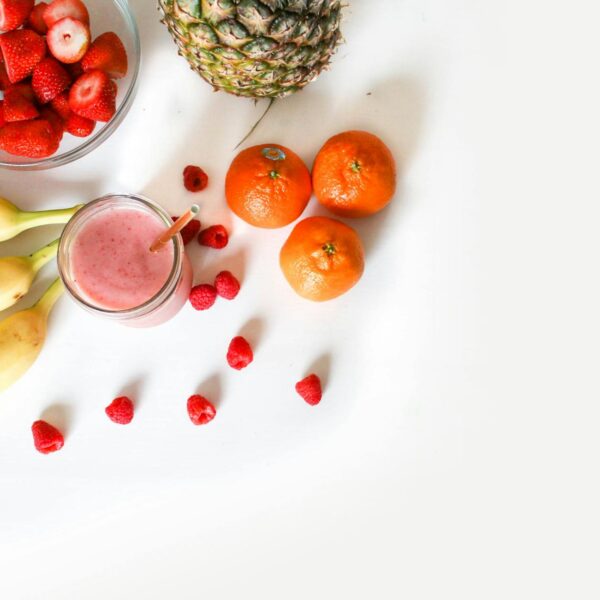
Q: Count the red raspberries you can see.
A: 10